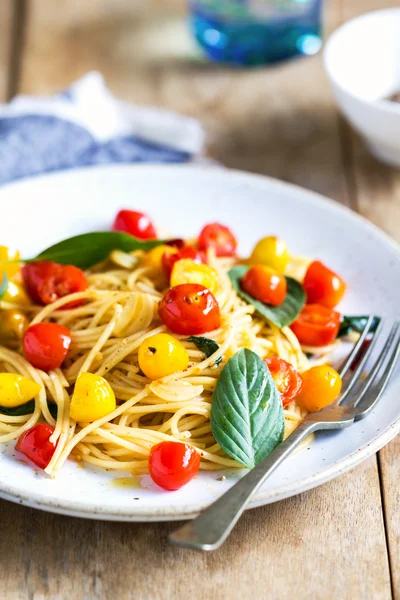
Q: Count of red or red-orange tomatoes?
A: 12